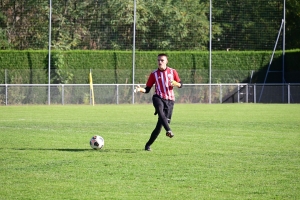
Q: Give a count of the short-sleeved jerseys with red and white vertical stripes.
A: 1